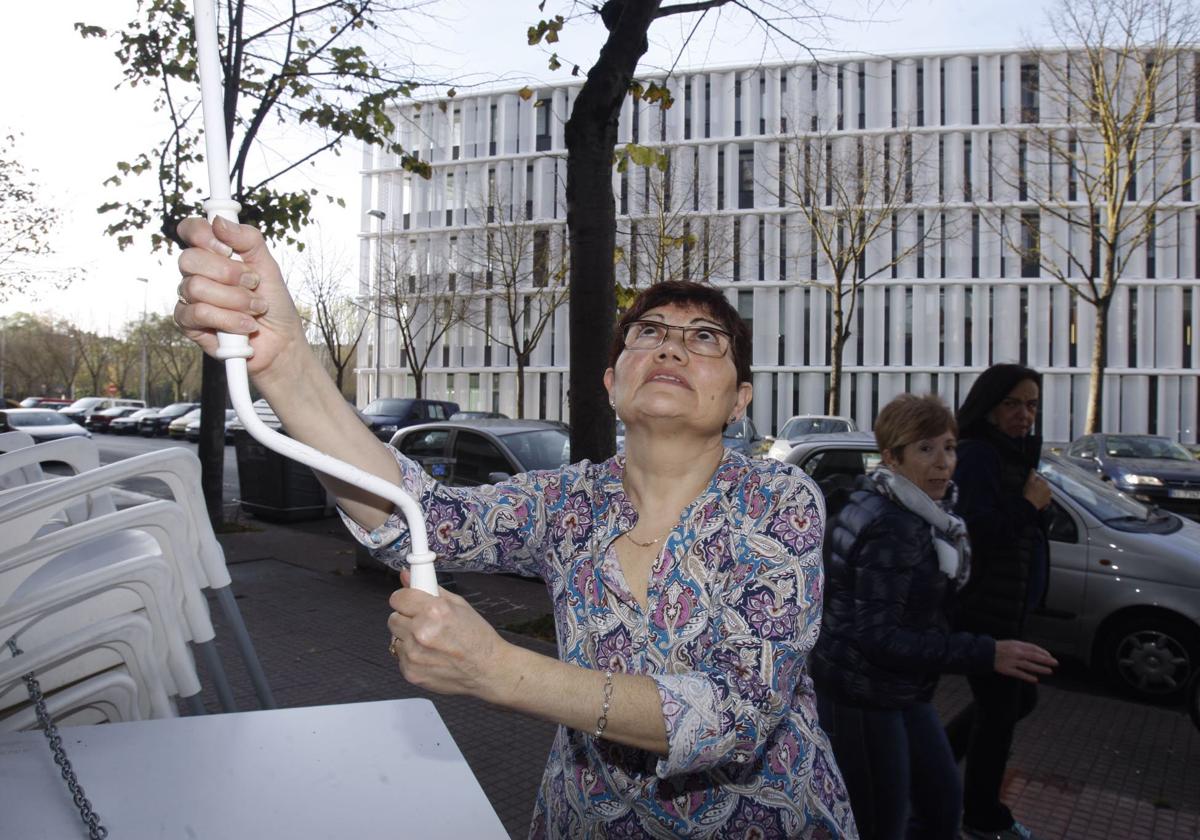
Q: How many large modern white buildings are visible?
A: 1